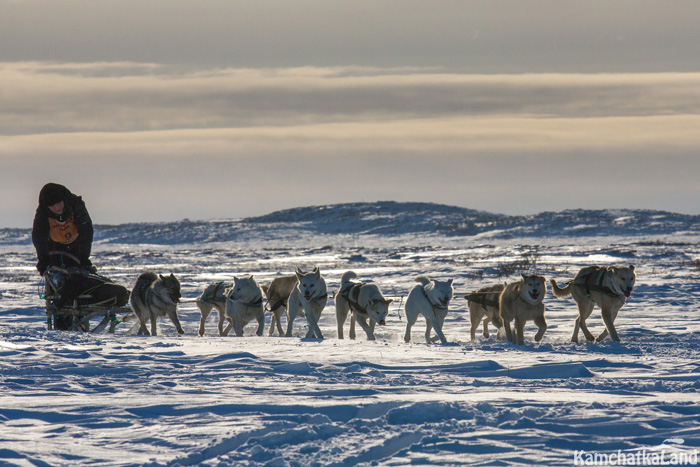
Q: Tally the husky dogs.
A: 10